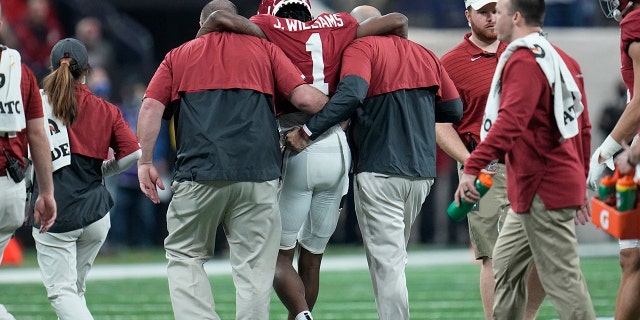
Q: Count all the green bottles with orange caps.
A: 3